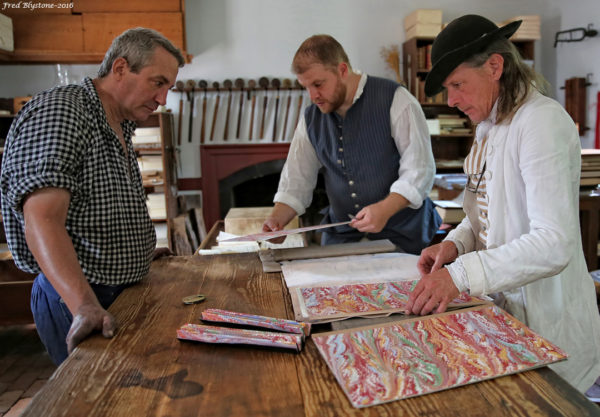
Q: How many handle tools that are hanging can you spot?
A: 11